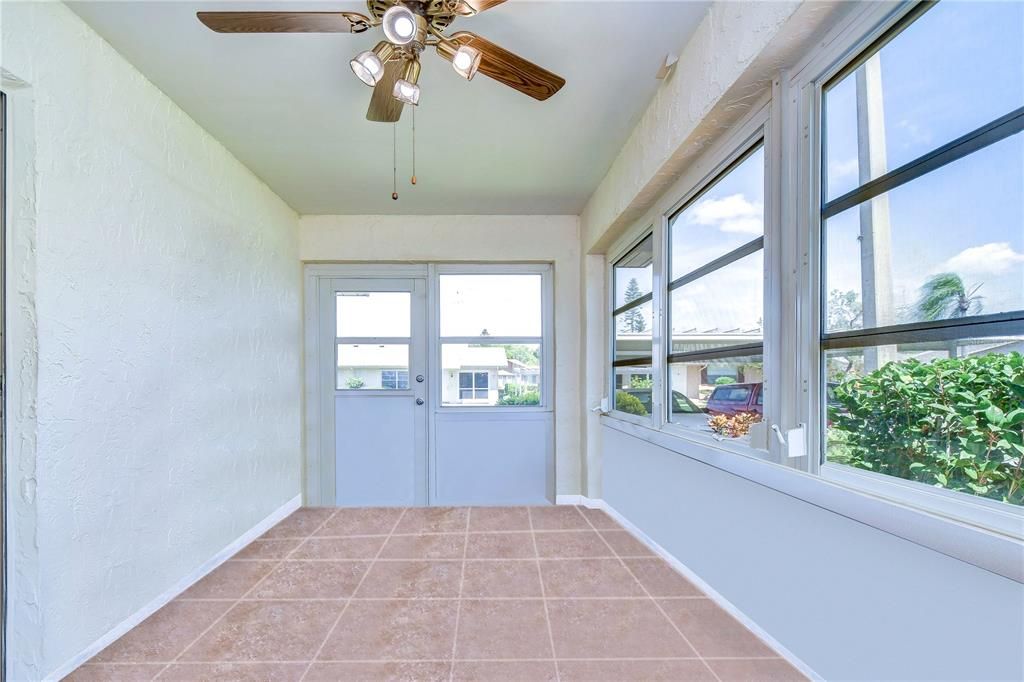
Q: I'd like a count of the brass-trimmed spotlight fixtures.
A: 4